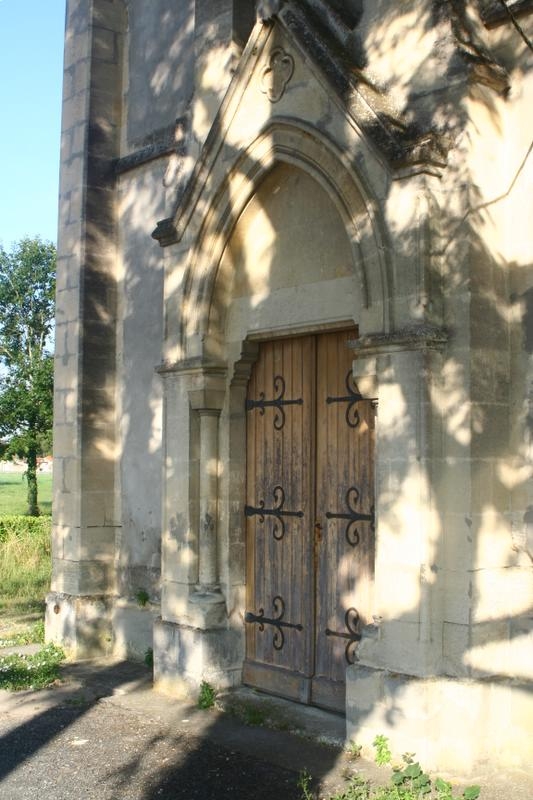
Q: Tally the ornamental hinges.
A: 6